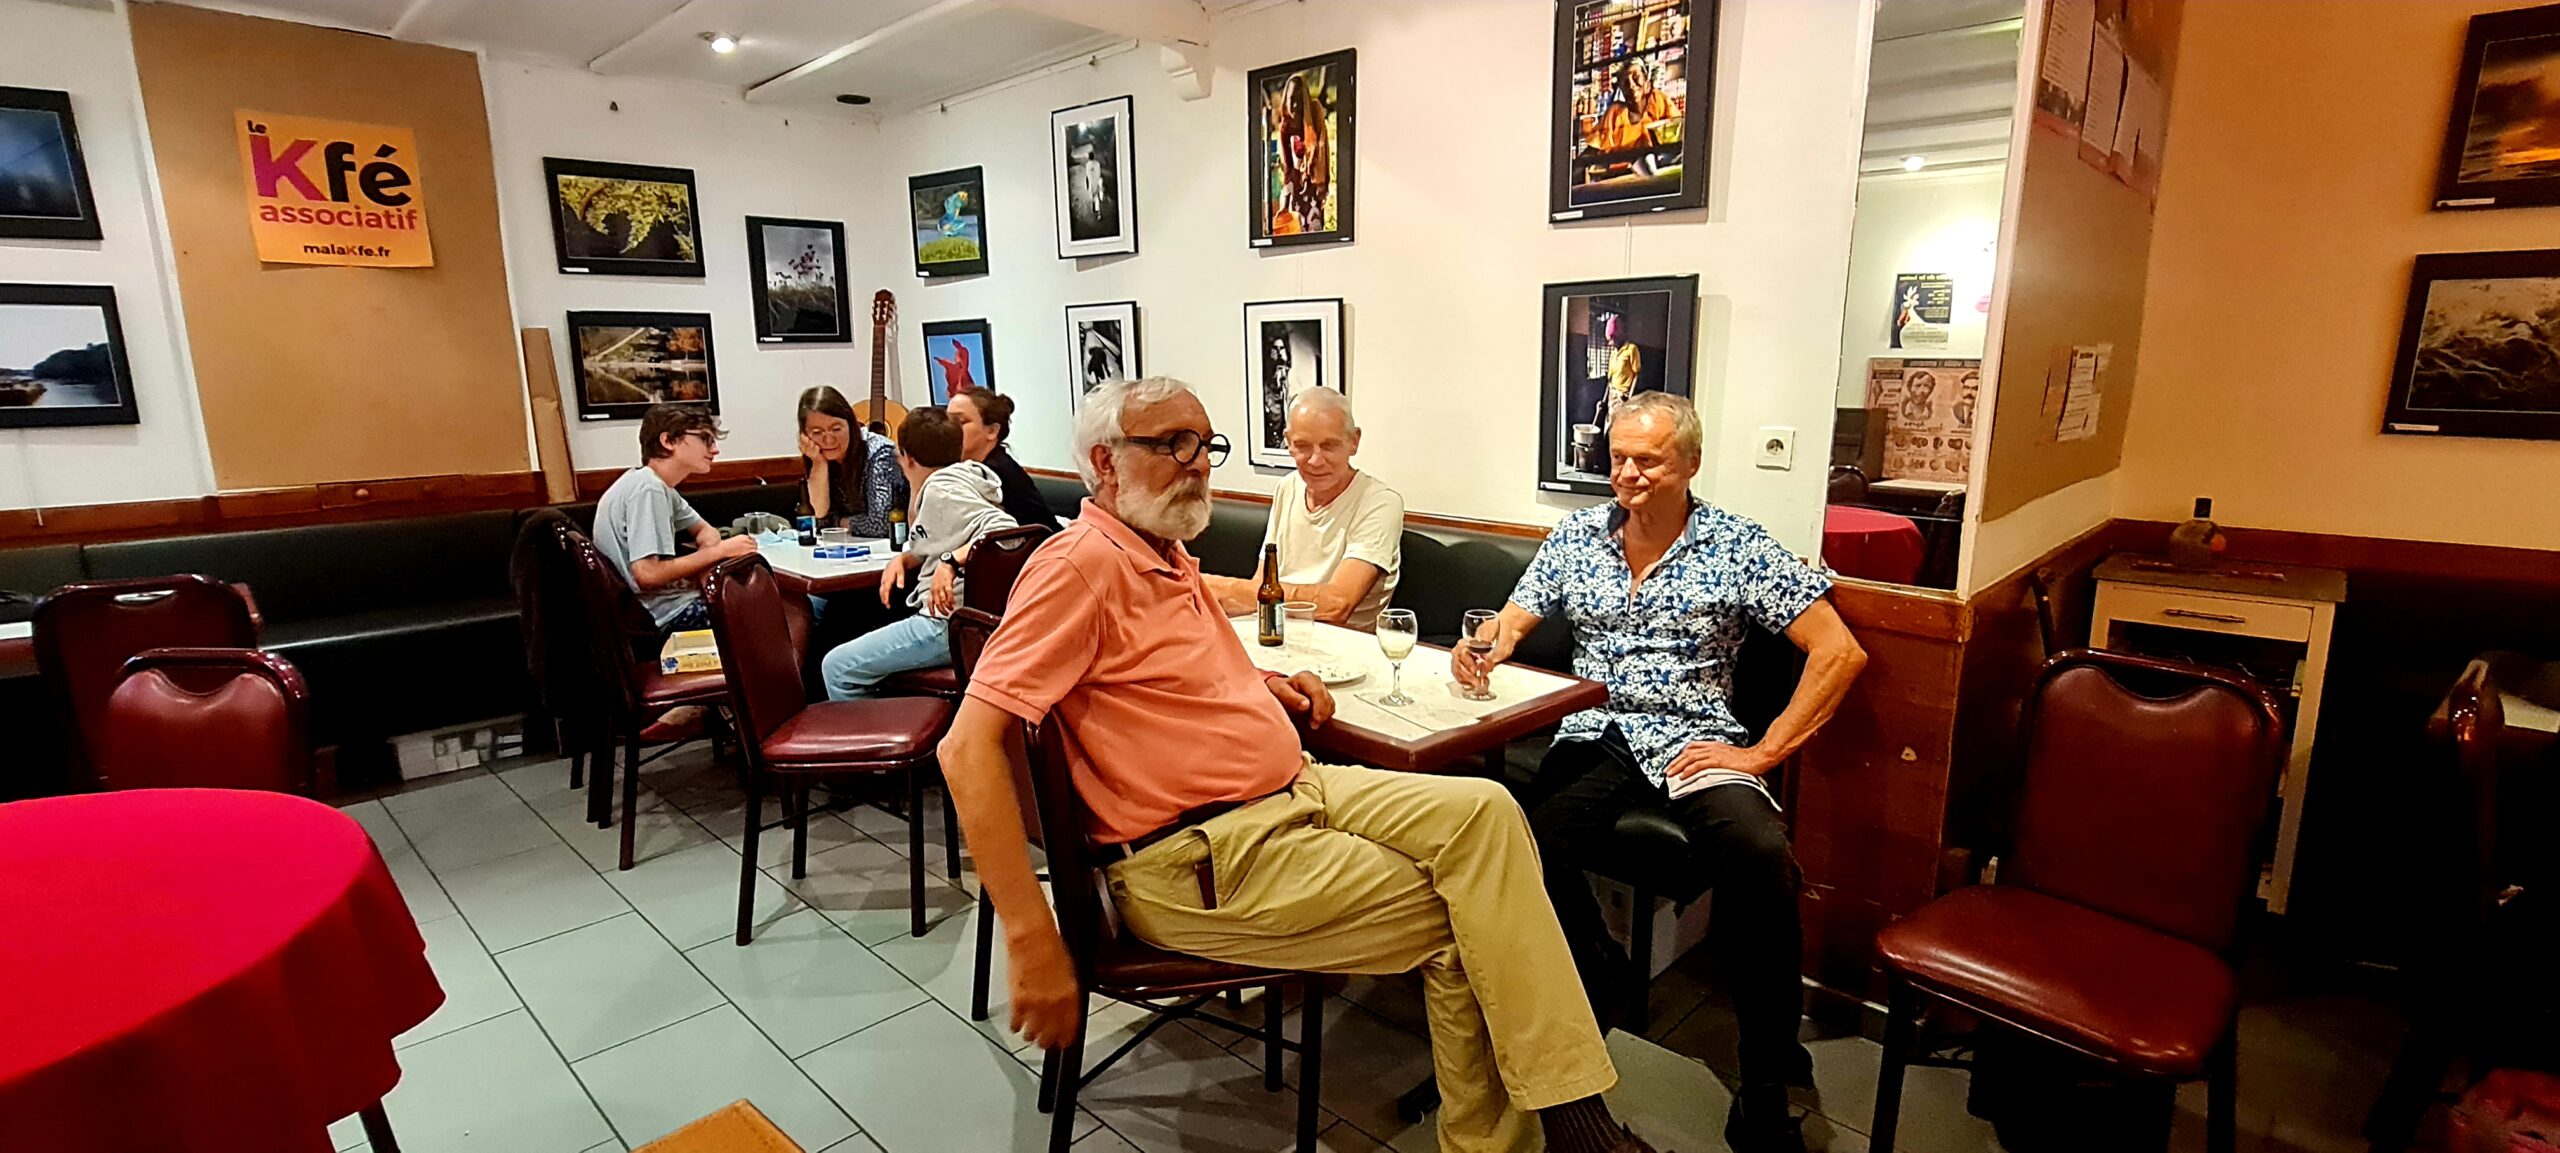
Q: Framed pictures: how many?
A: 15